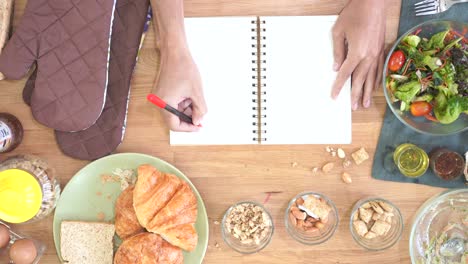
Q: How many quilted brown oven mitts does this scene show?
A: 2